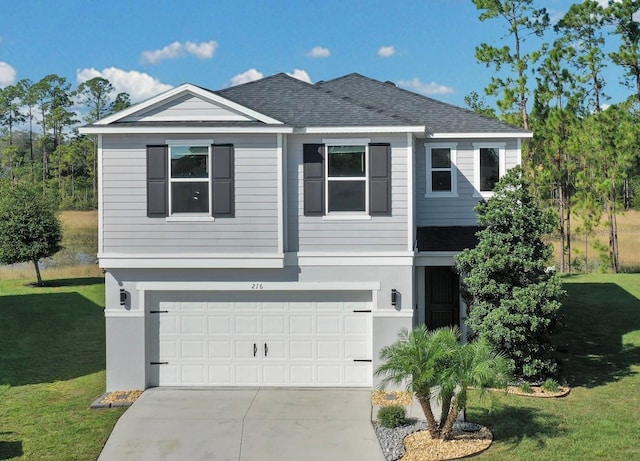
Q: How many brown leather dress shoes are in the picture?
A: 0